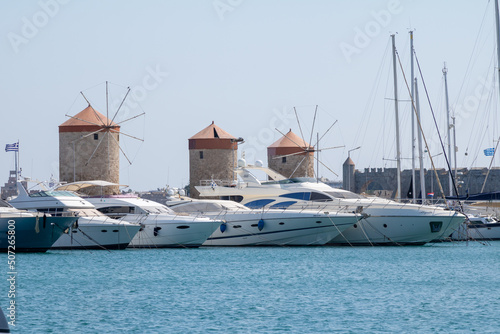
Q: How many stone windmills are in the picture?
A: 3